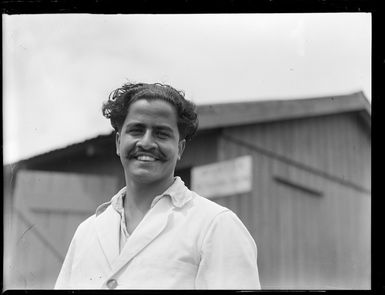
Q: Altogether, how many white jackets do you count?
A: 1